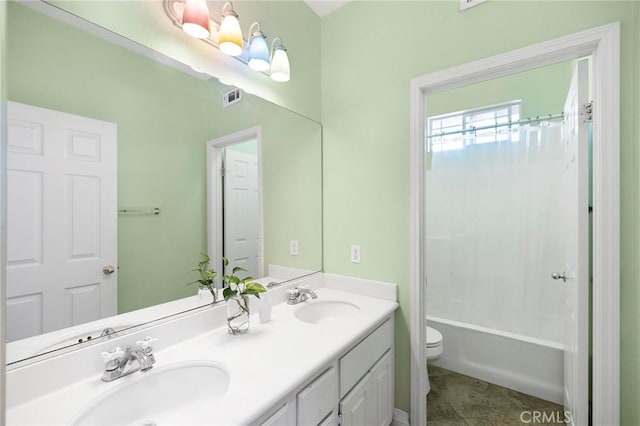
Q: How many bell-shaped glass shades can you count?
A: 4